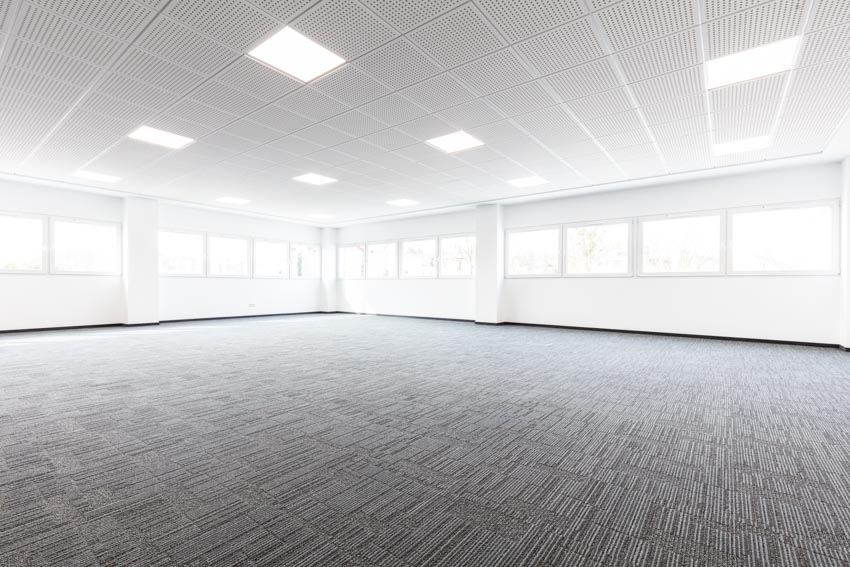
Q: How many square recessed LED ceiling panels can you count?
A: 11